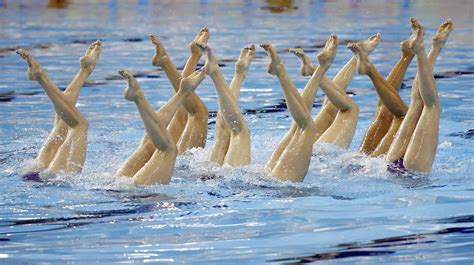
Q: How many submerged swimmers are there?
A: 8